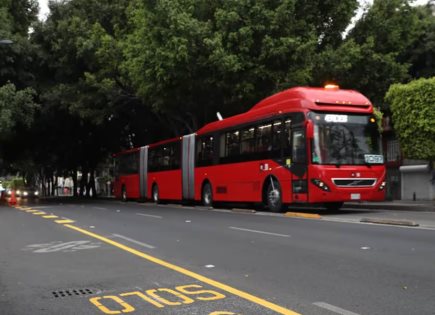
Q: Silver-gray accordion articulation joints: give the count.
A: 2